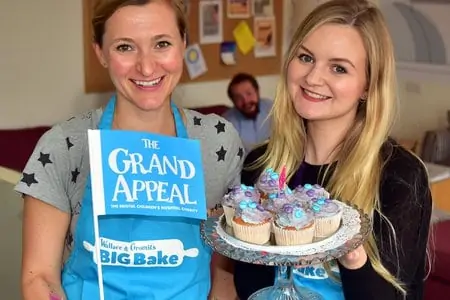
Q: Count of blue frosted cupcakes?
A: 7